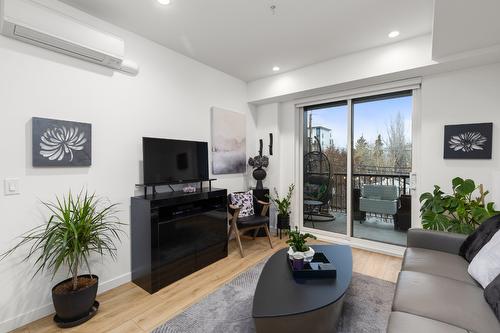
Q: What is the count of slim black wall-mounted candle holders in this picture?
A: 2